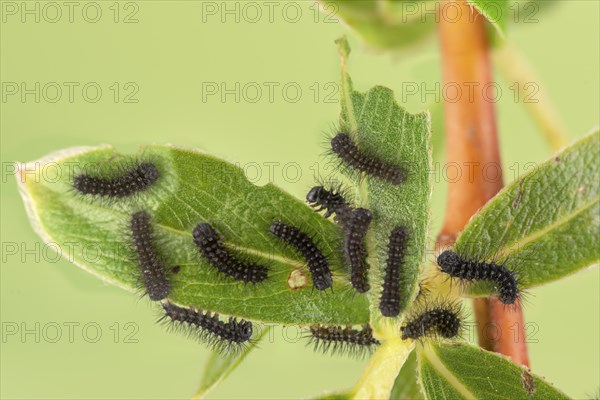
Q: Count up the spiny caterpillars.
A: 12